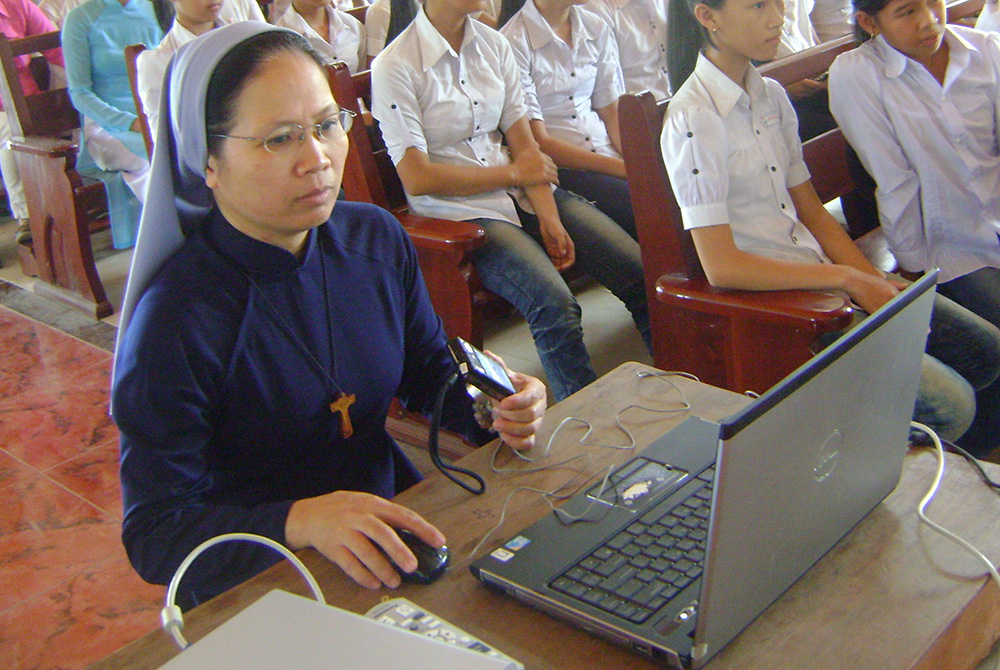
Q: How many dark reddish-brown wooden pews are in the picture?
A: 4